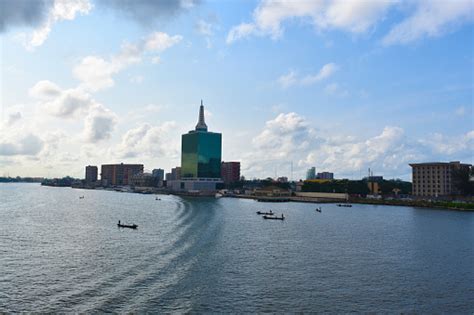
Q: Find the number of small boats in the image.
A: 7